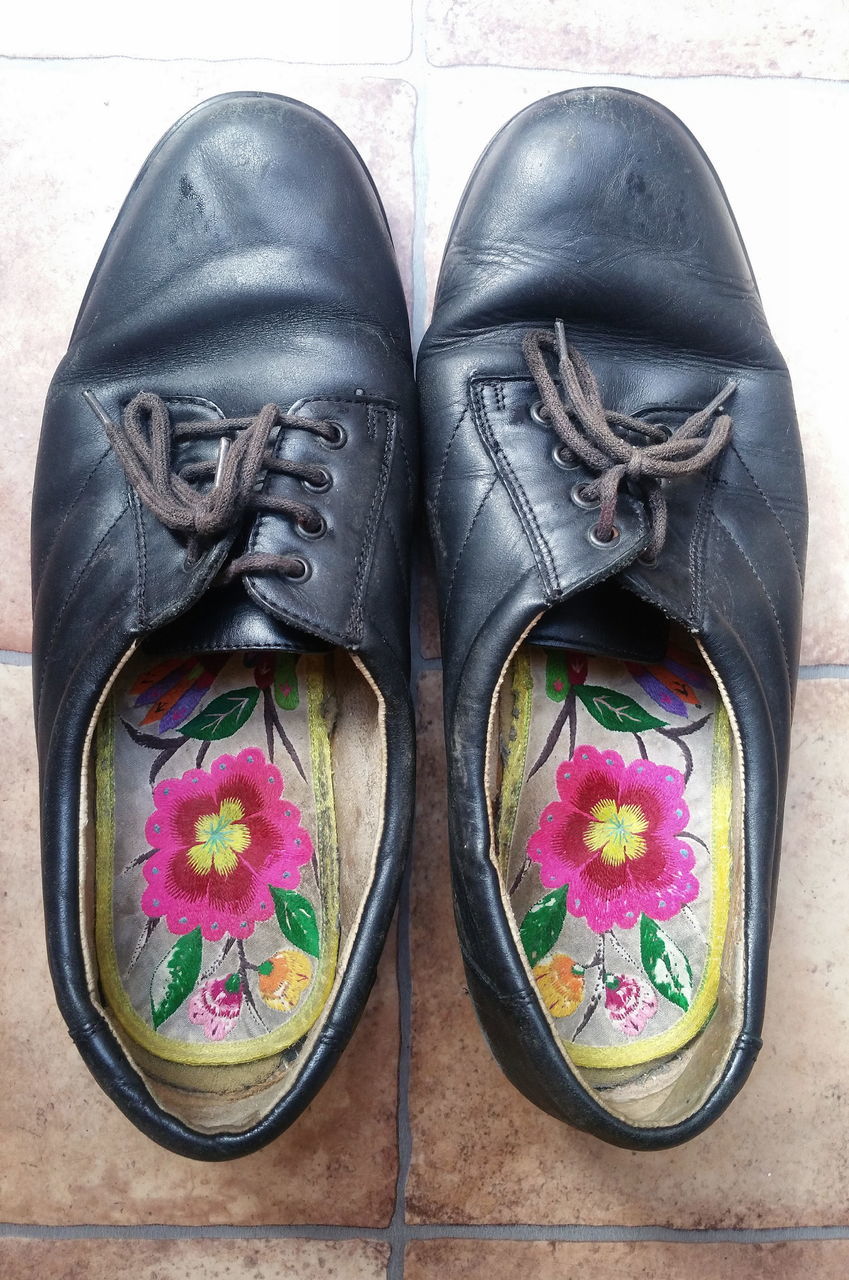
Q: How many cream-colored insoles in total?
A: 2